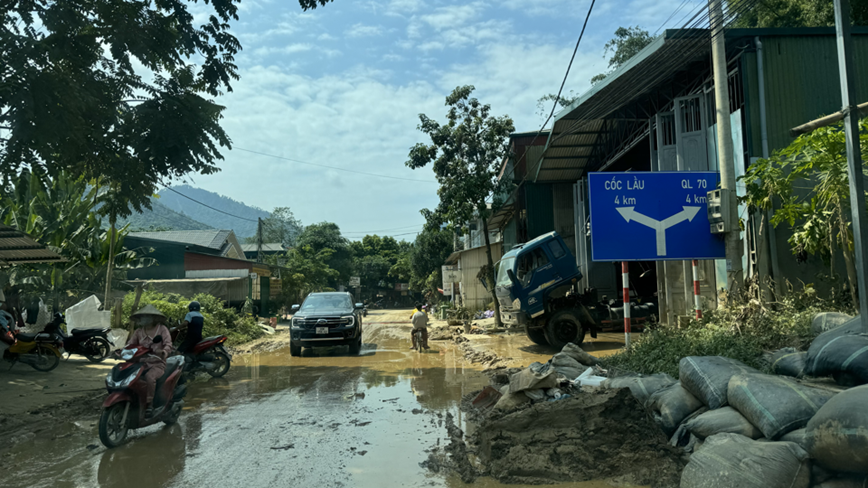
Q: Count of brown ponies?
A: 0